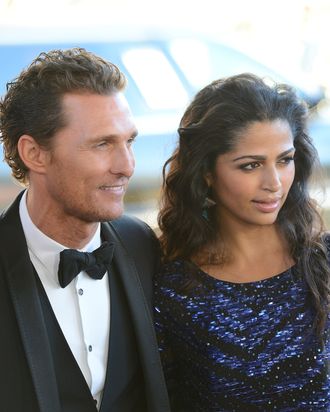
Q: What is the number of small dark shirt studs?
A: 2